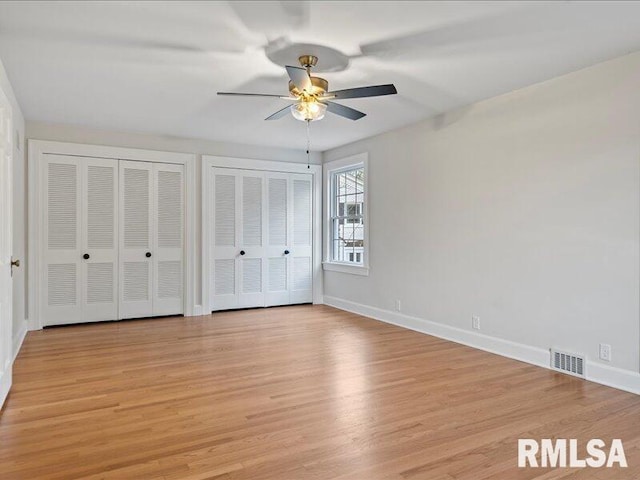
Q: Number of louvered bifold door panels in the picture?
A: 8